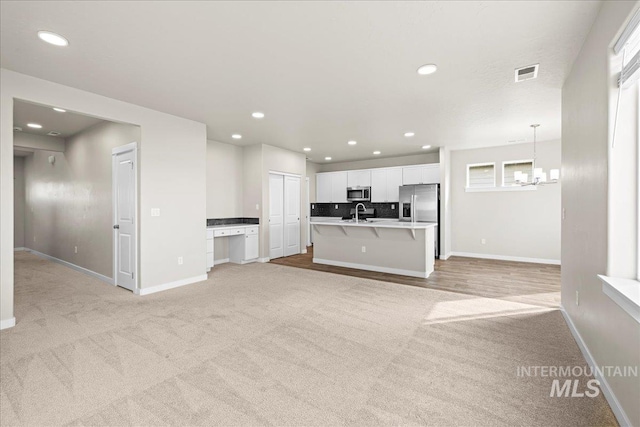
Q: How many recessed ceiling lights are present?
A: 12